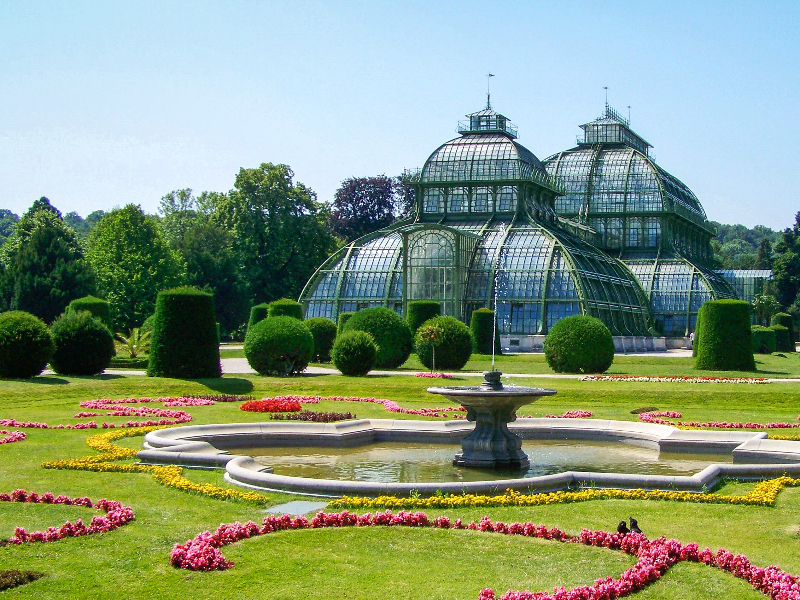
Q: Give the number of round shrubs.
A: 8